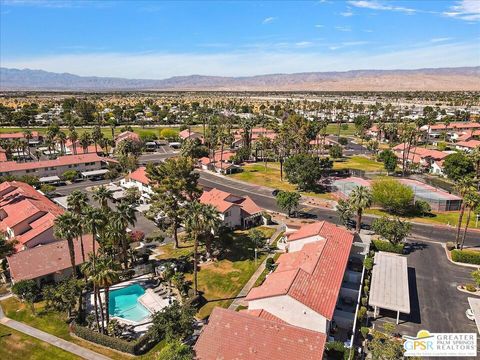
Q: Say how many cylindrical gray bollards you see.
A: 0